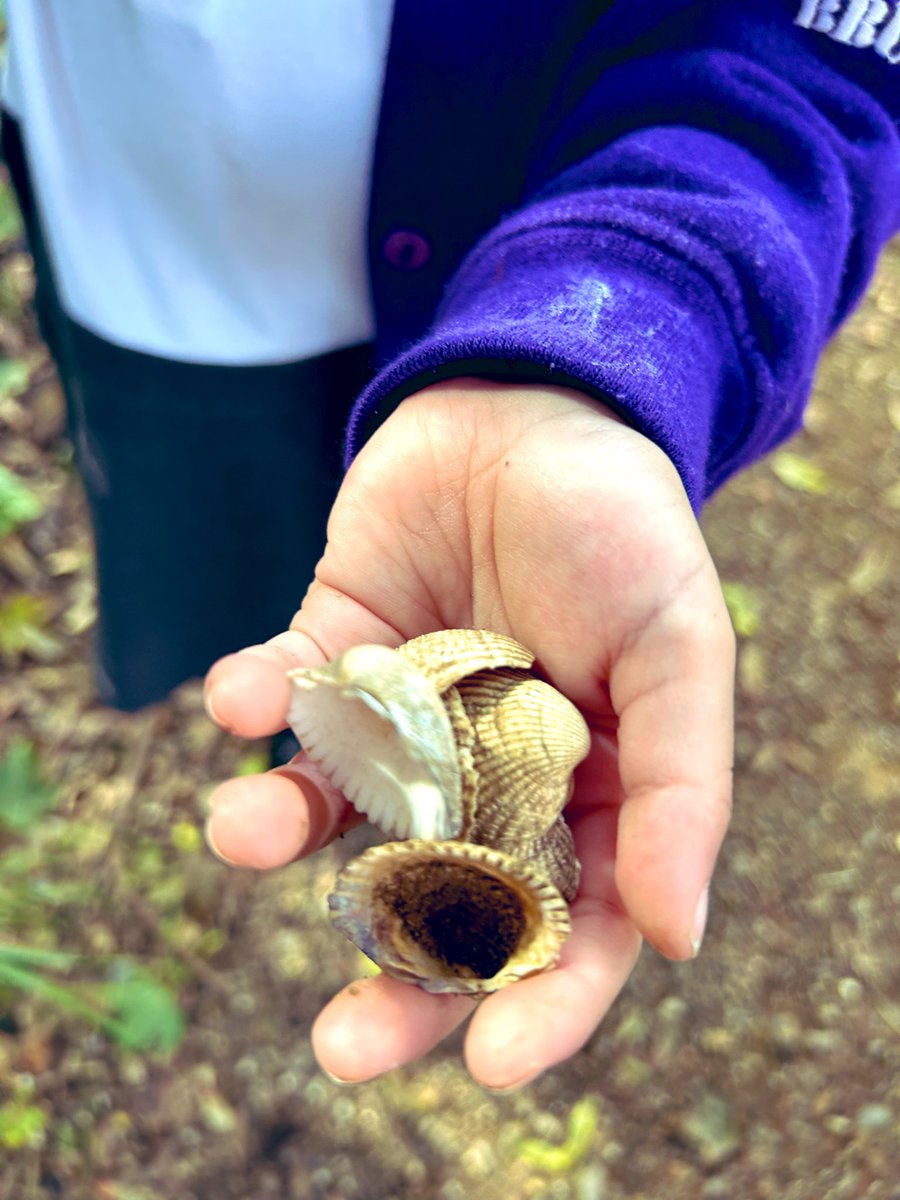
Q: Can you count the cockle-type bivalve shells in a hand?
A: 5